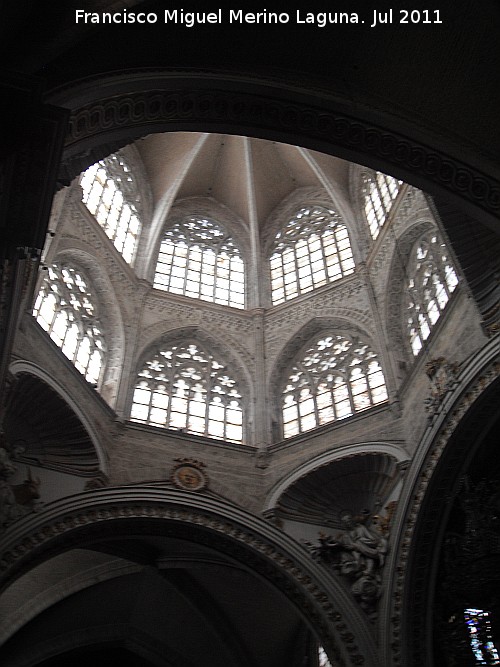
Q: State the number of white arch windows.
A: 8